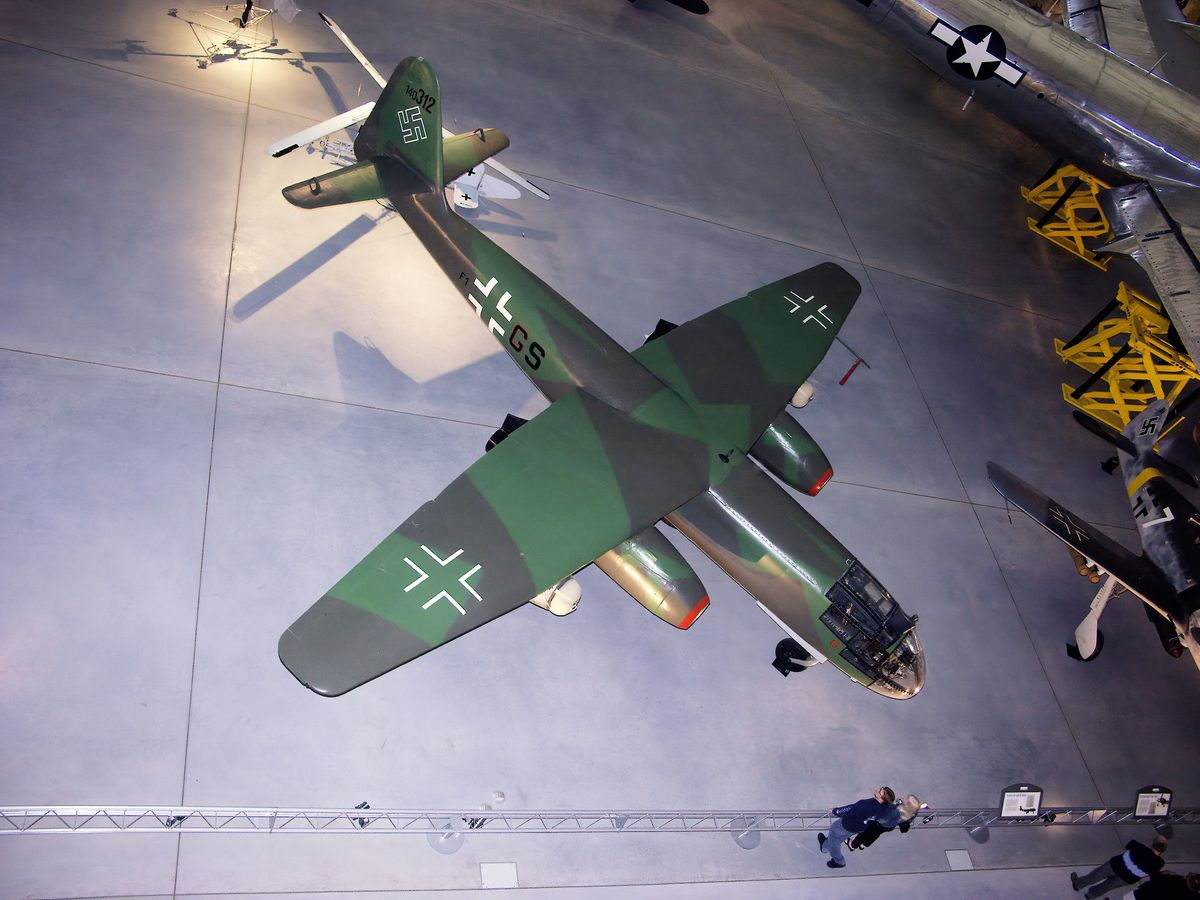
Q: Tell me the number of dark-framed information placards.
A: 2